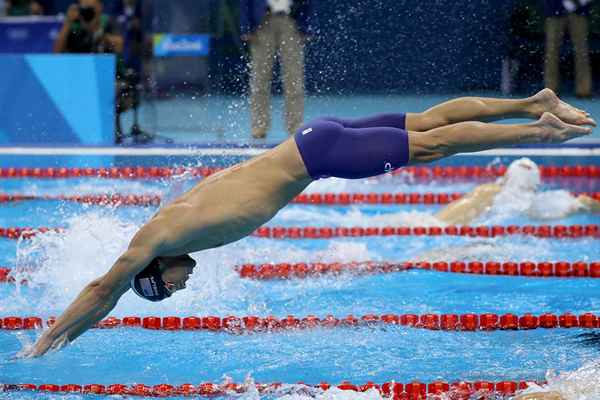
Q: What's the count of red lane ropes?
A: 6